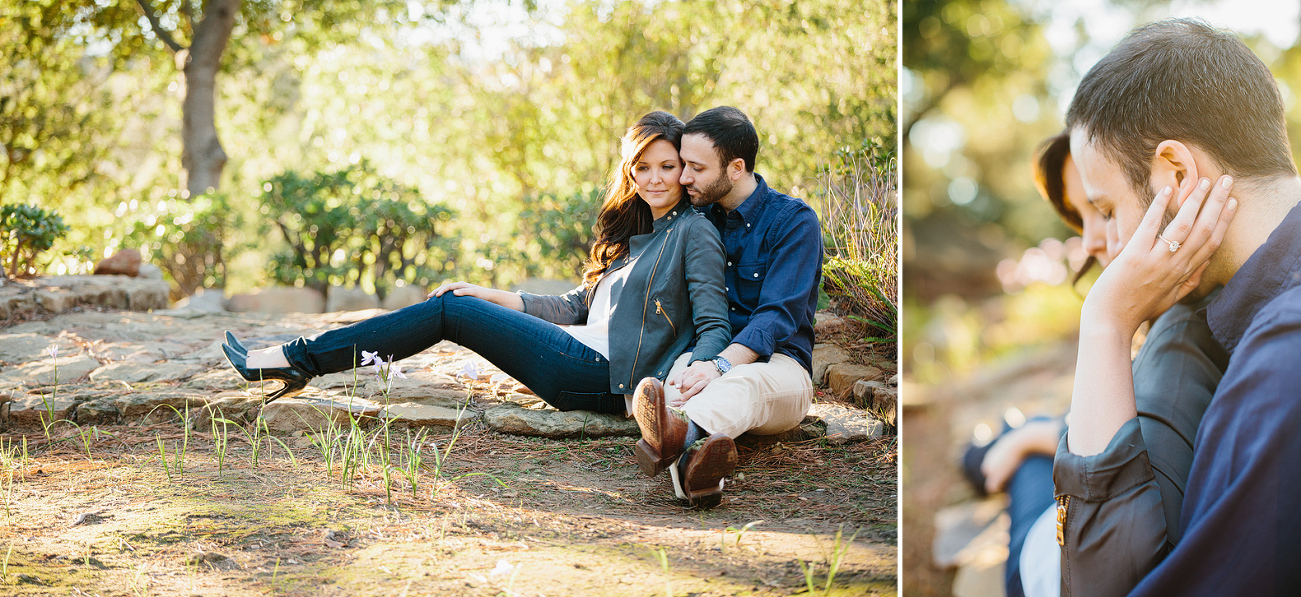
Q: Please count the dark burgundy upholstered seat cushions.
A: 0